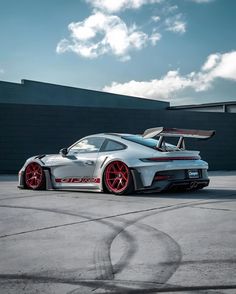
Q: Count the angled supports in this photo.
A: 2